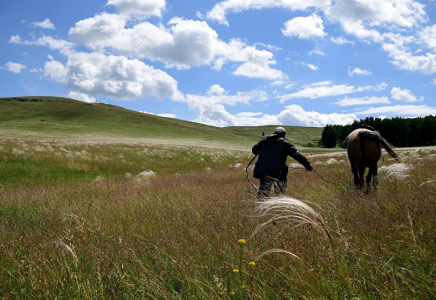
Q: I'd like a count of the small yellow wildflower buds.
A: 5